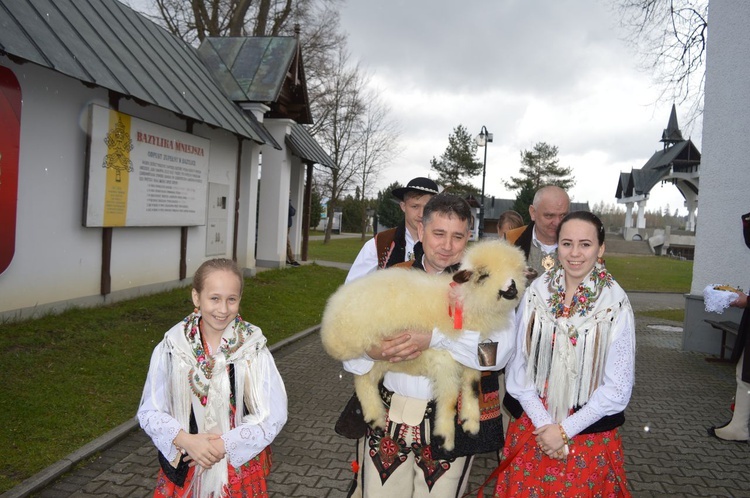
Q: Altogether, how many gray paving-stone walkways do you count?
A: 1